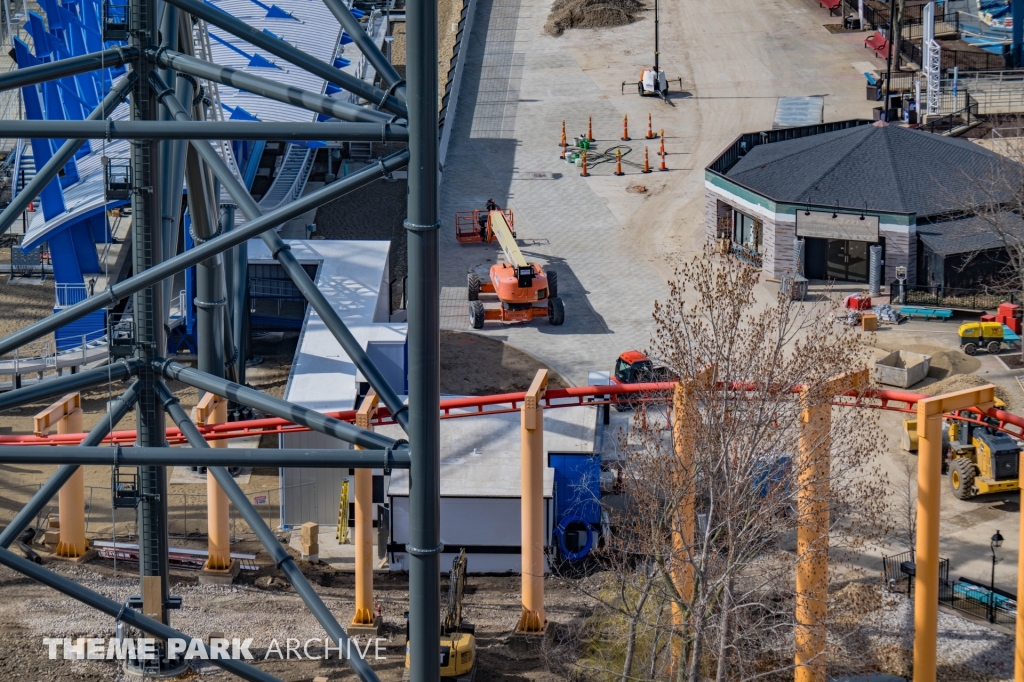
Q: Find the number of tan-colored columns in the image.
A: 8